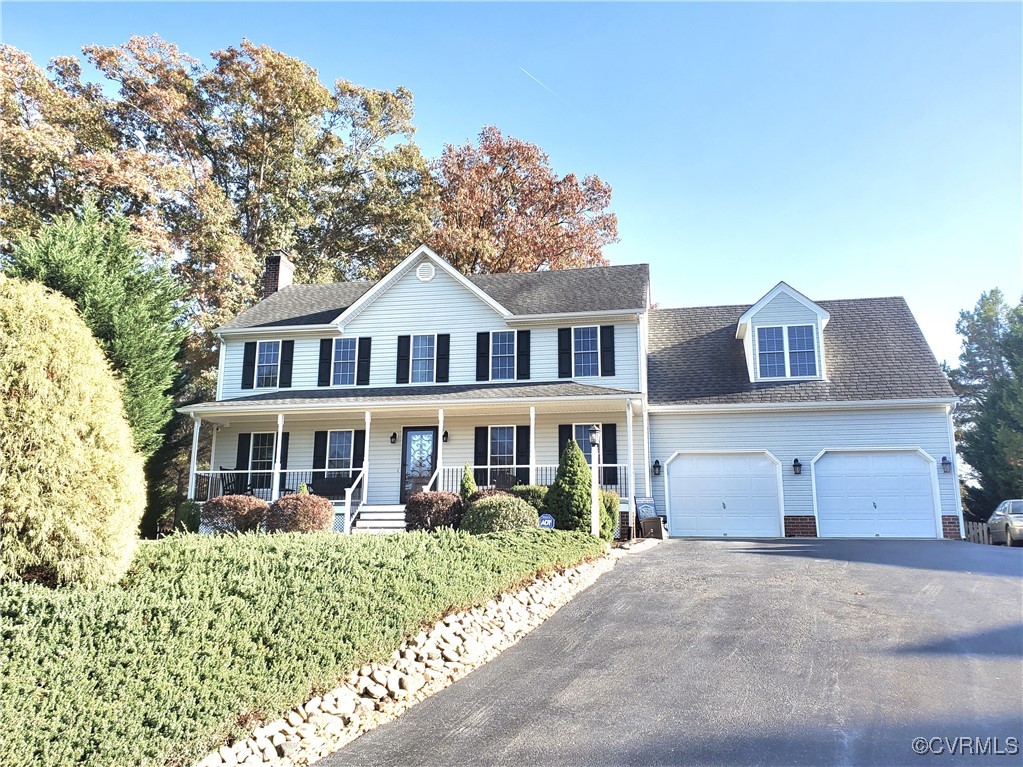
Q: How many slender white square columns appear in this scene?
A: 6